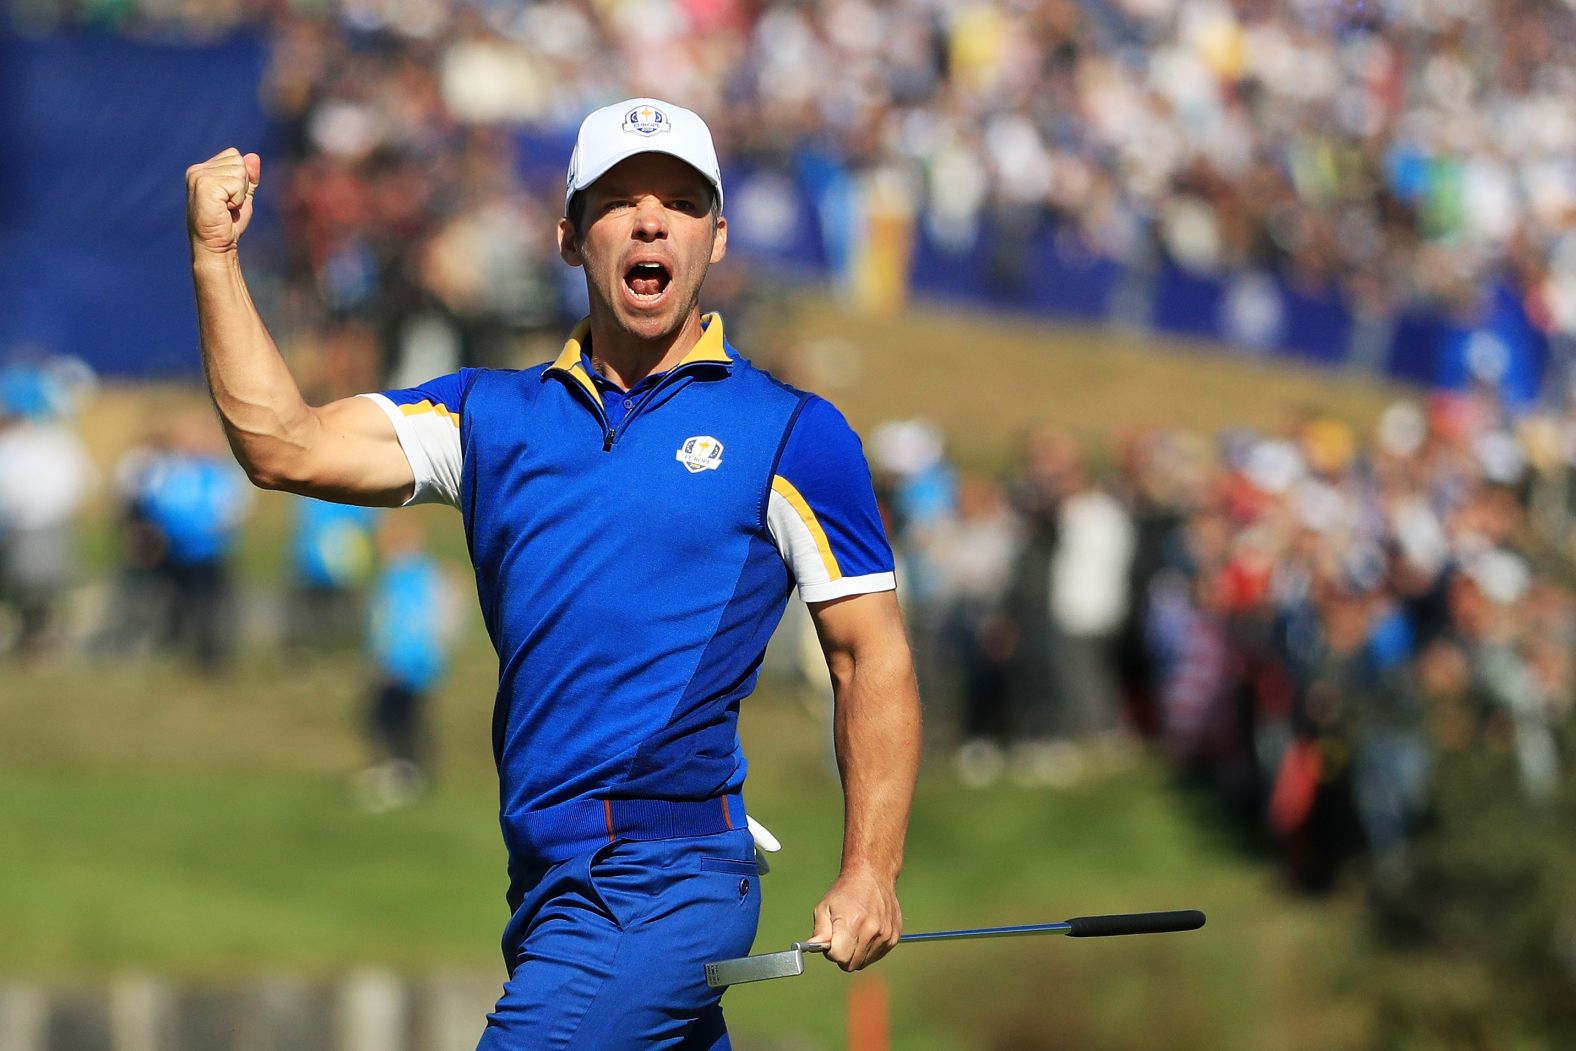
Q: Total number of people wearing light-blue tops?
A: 3